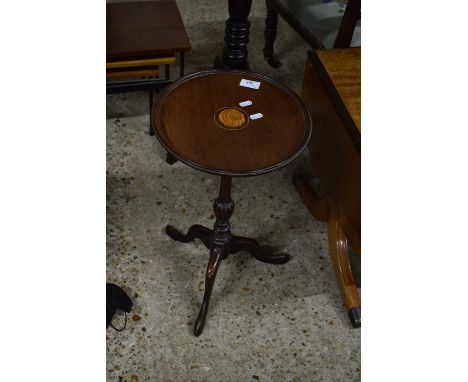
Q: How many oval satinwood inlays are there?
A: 1